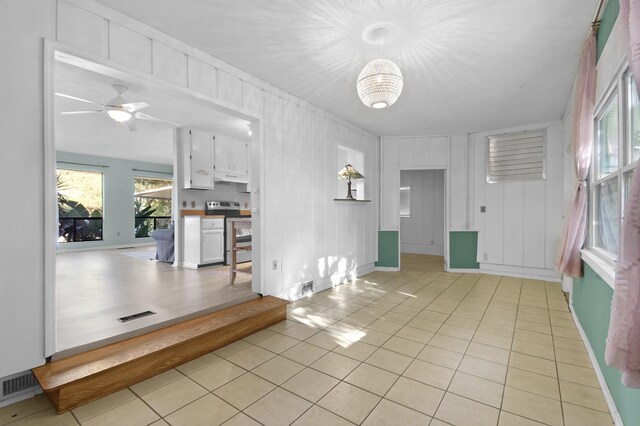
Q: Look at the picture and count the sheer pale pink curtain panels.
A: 2